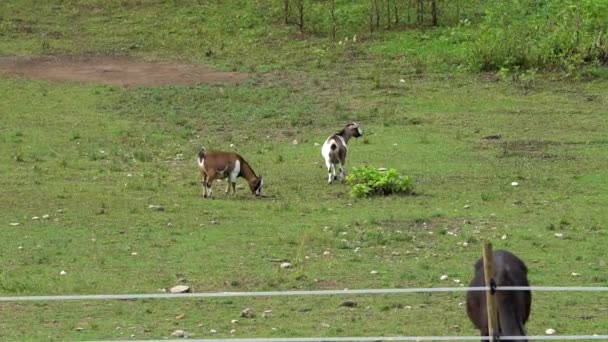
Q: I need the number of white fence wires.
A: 2